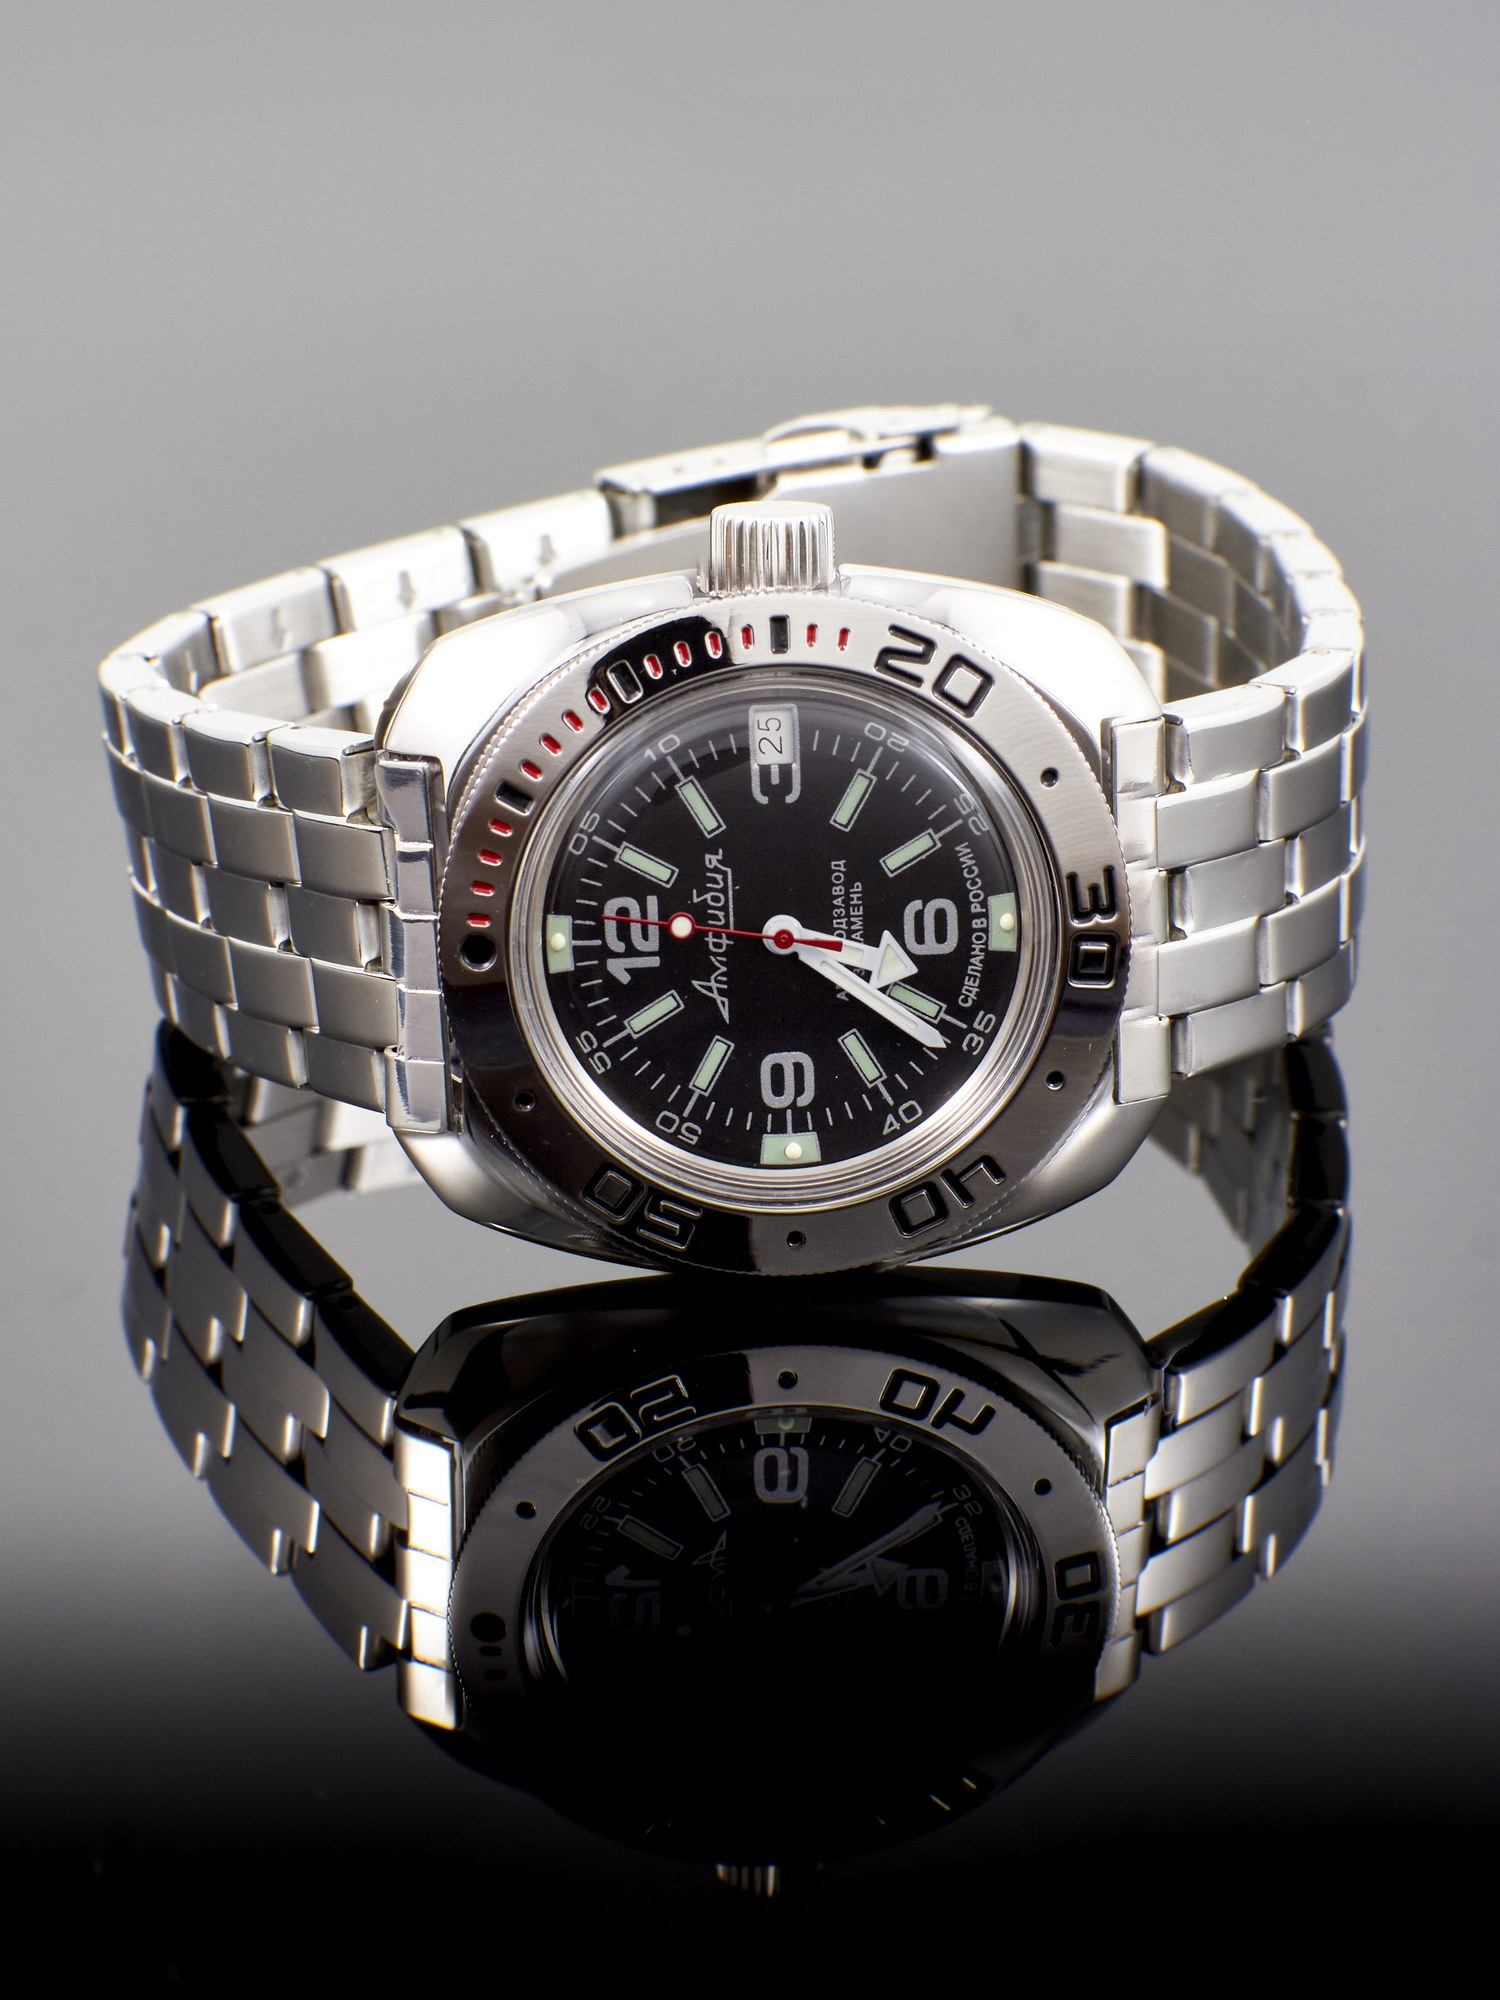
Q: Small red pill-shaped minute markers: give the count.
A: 14